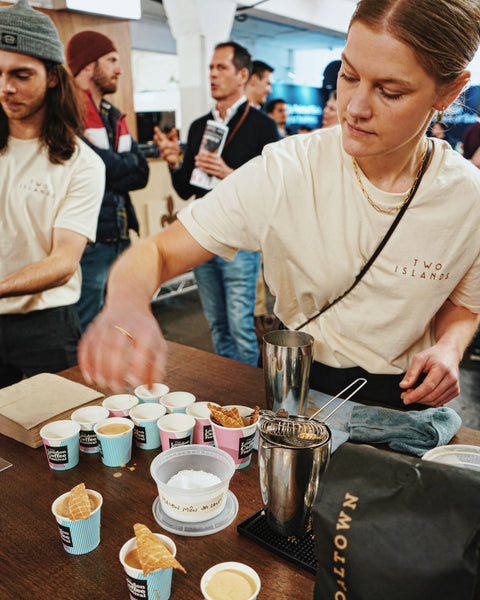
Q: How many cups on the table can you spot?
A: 13